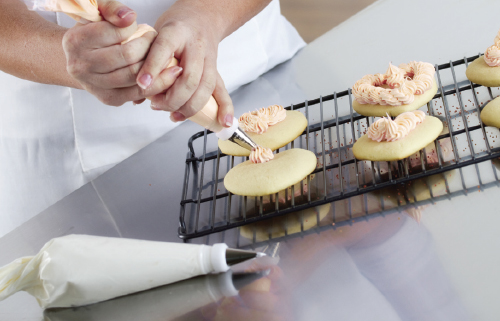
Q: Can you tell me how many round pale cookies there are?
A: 6